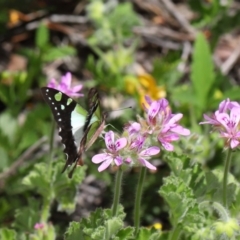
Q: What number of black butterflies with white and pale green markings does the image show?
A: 1